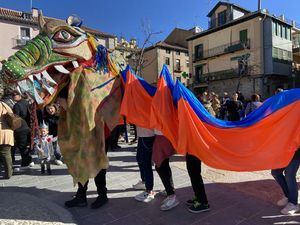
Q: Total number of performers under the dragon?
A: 5